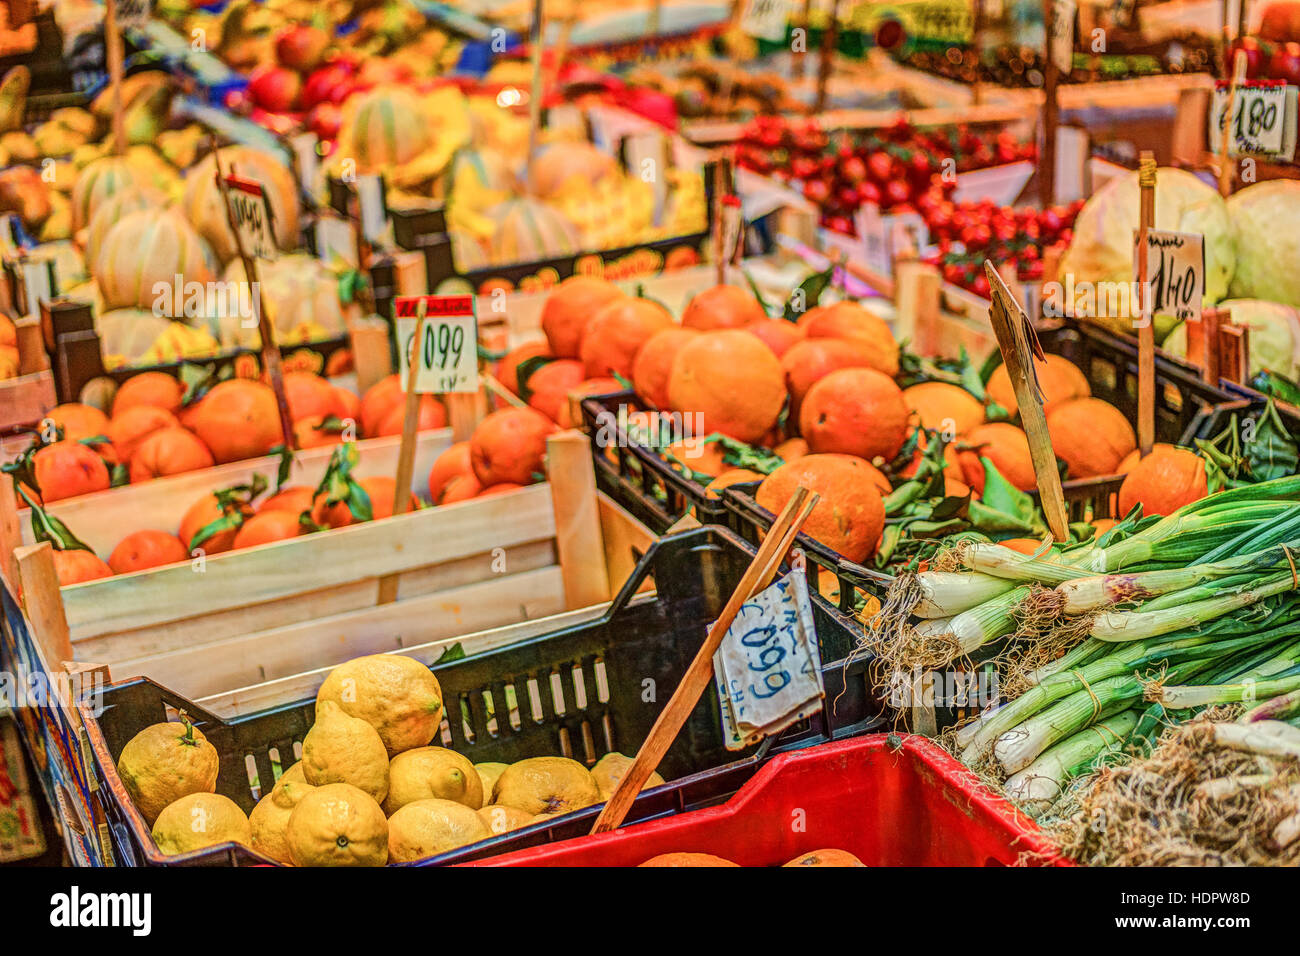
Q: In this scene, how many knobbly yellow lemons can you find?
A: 13